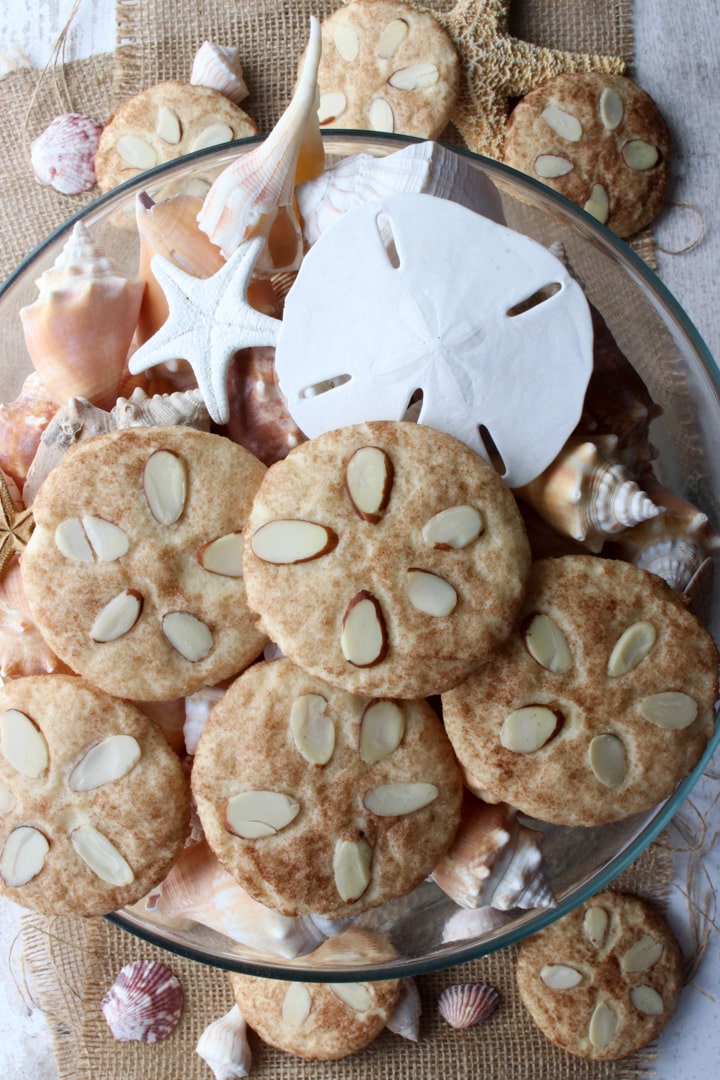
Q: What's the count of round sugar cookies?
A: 10